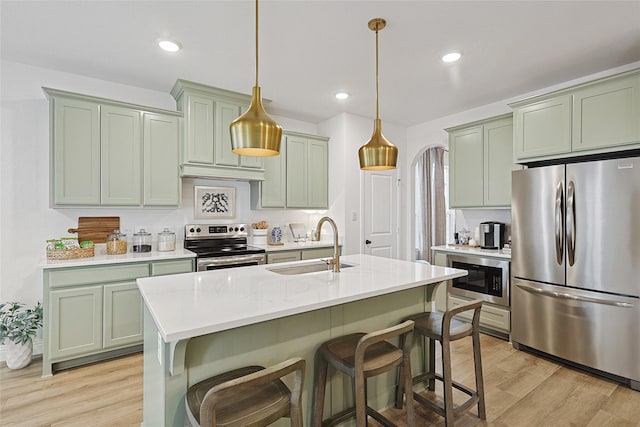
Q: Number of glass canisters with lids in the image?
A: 3